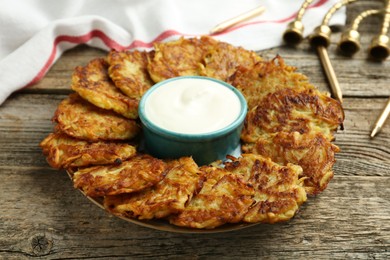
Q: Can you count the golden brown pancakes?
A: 13